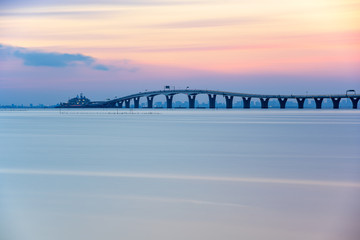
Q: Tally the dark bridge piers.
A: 15